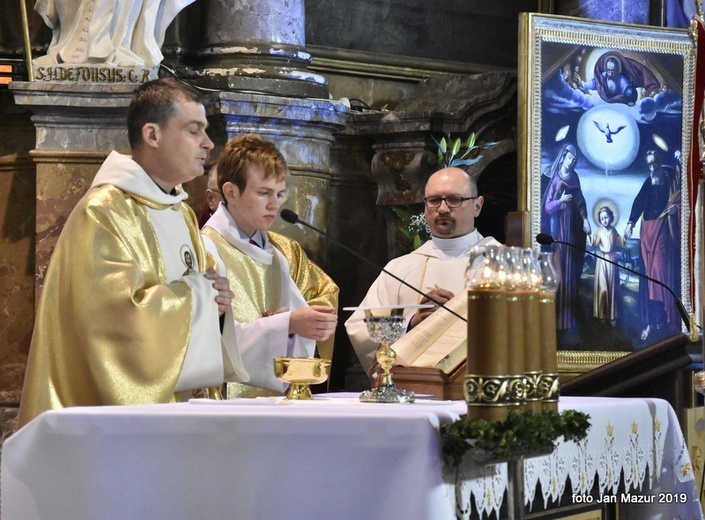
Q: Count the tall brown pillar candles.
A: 4